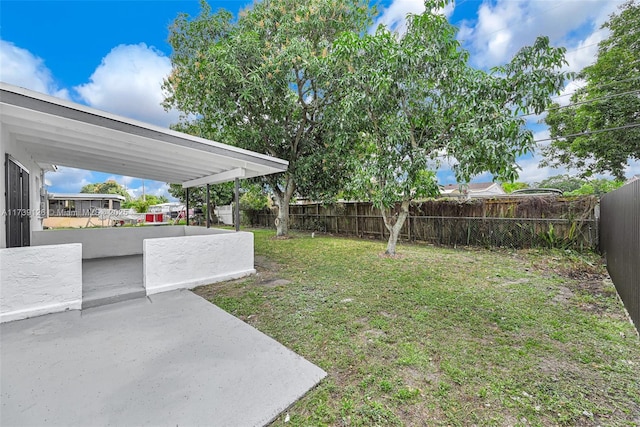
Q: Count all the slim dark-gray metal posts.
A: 3